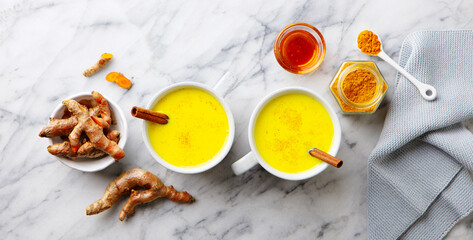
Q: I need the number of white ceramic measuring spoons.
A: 1